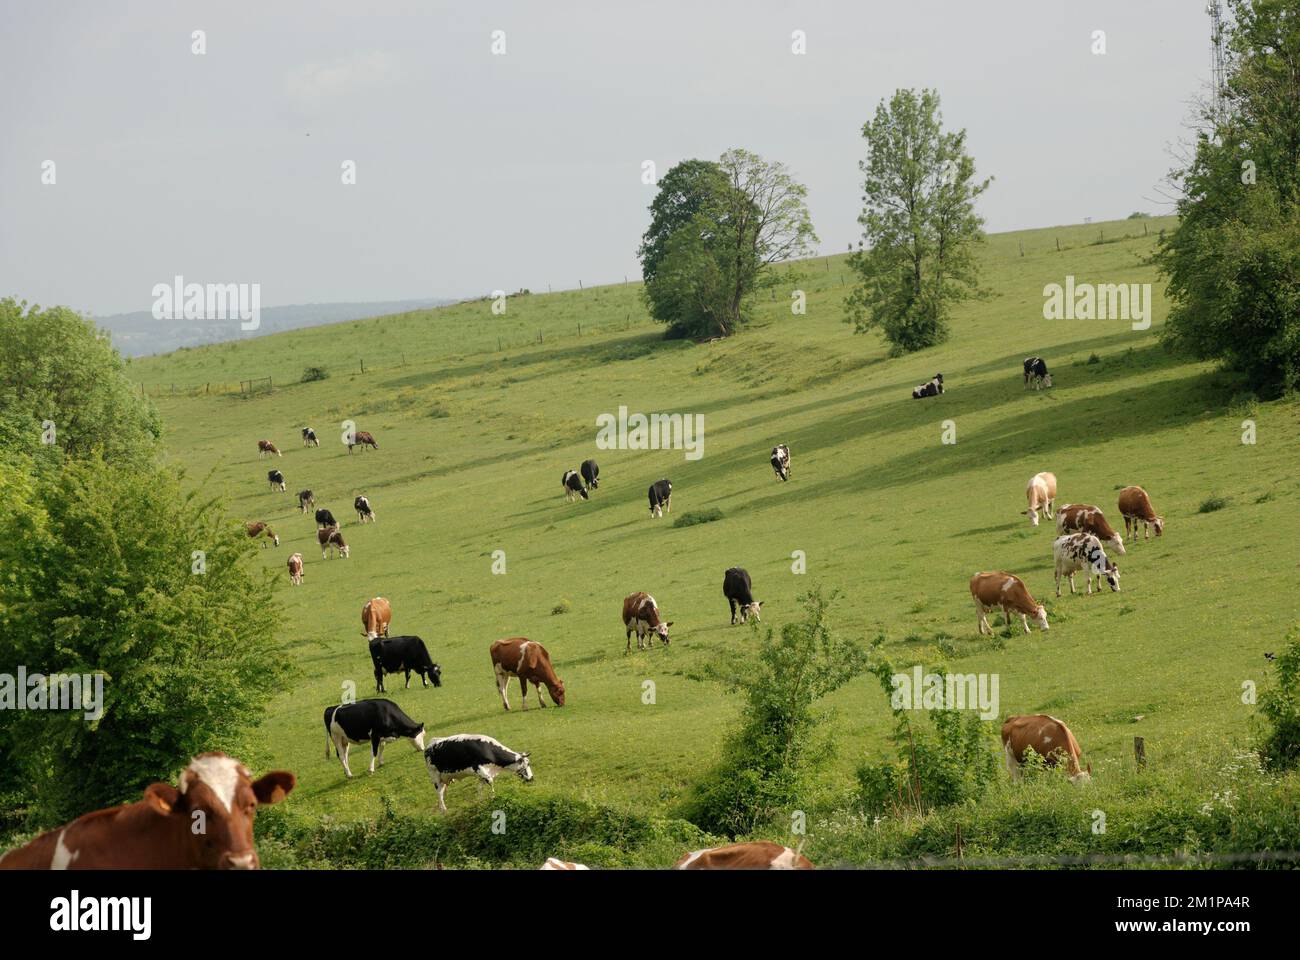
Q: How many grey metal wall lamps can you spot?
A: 0